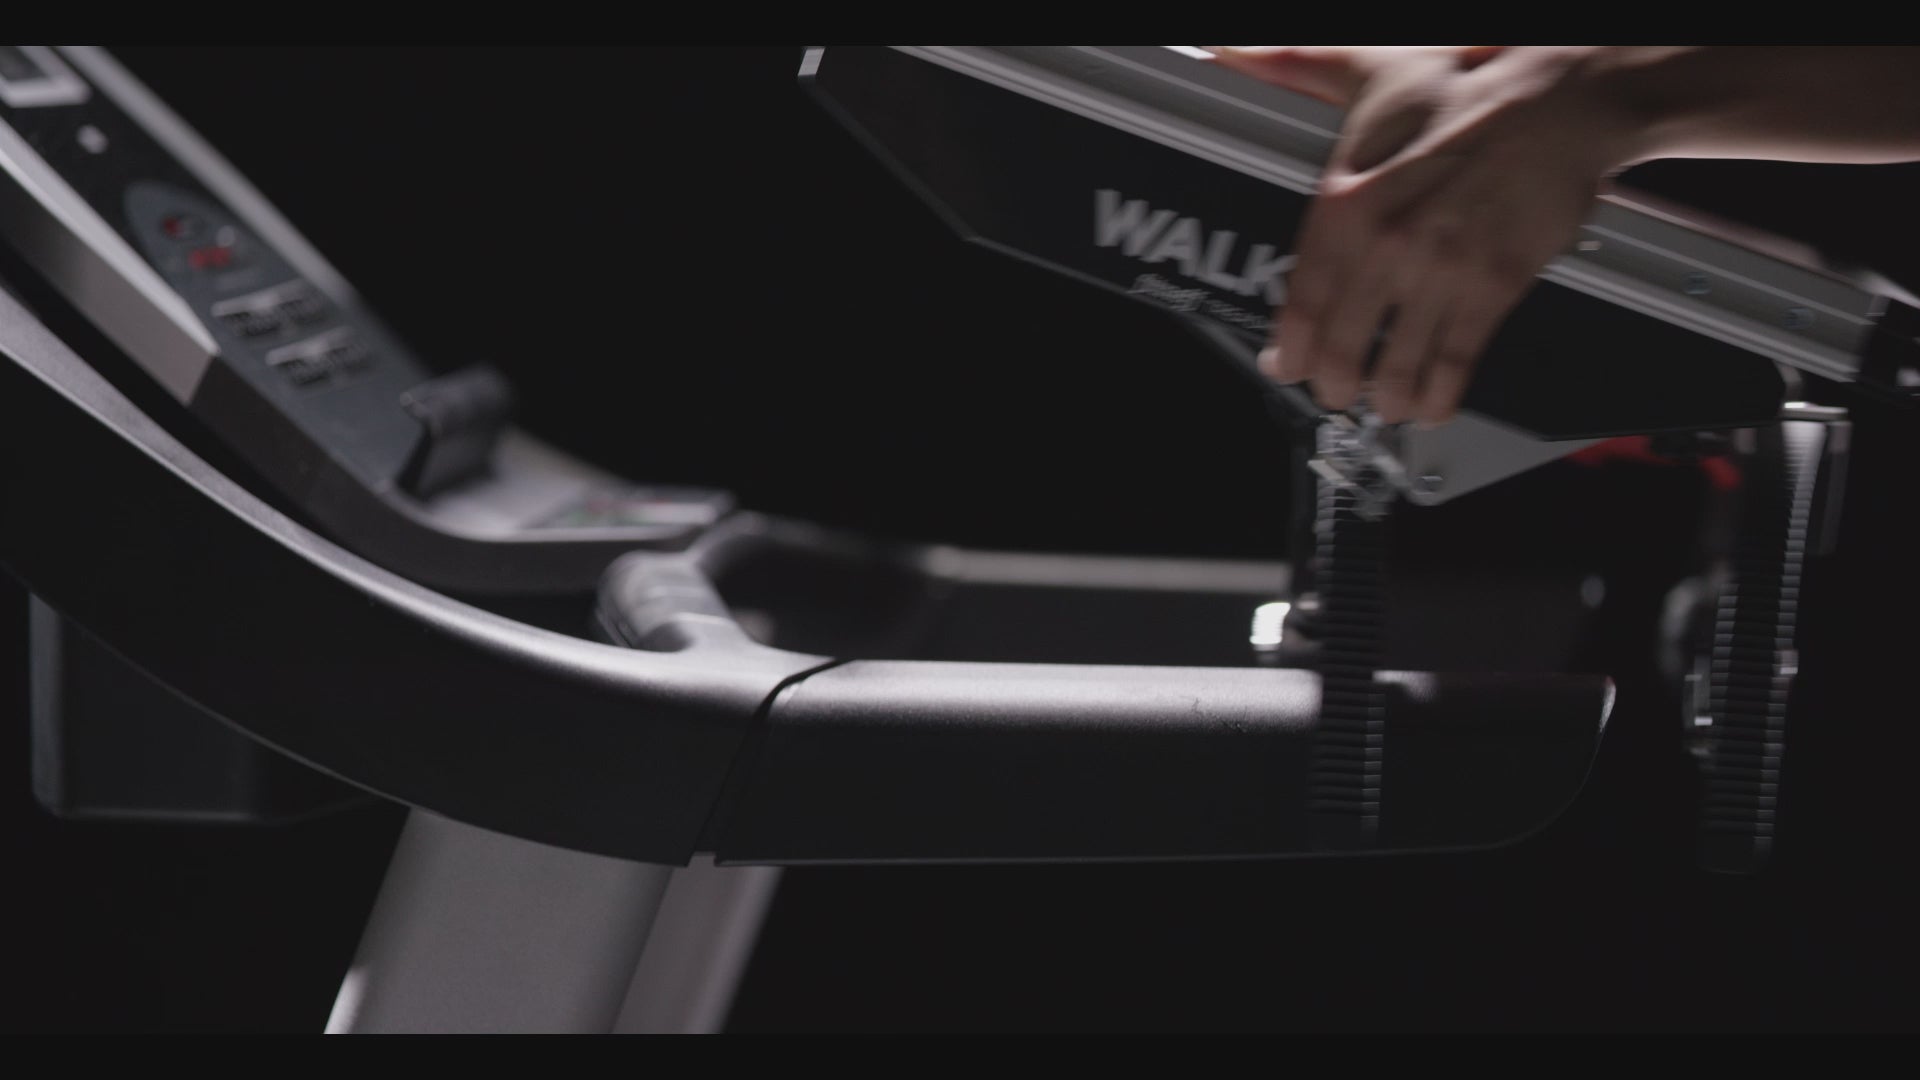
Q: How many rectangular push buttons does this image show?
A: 4